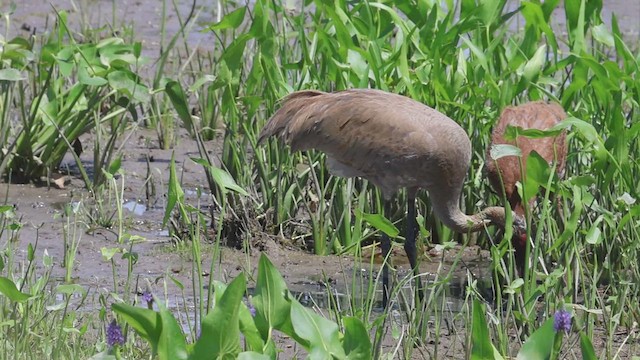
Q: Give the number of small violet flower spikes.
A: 4